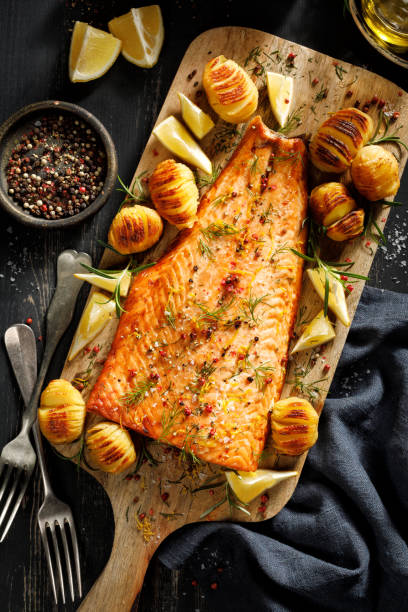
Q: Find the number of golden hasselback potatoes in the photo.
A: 9